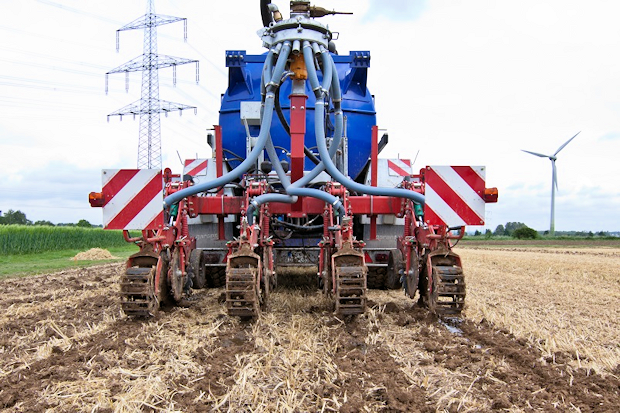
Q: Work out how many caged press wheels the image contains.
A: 4